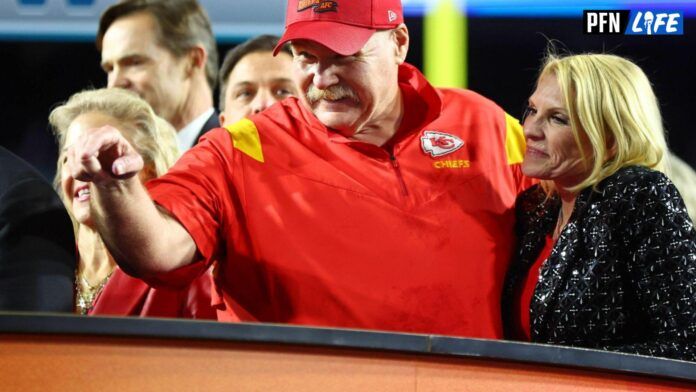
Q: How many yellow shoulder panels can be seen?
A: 2